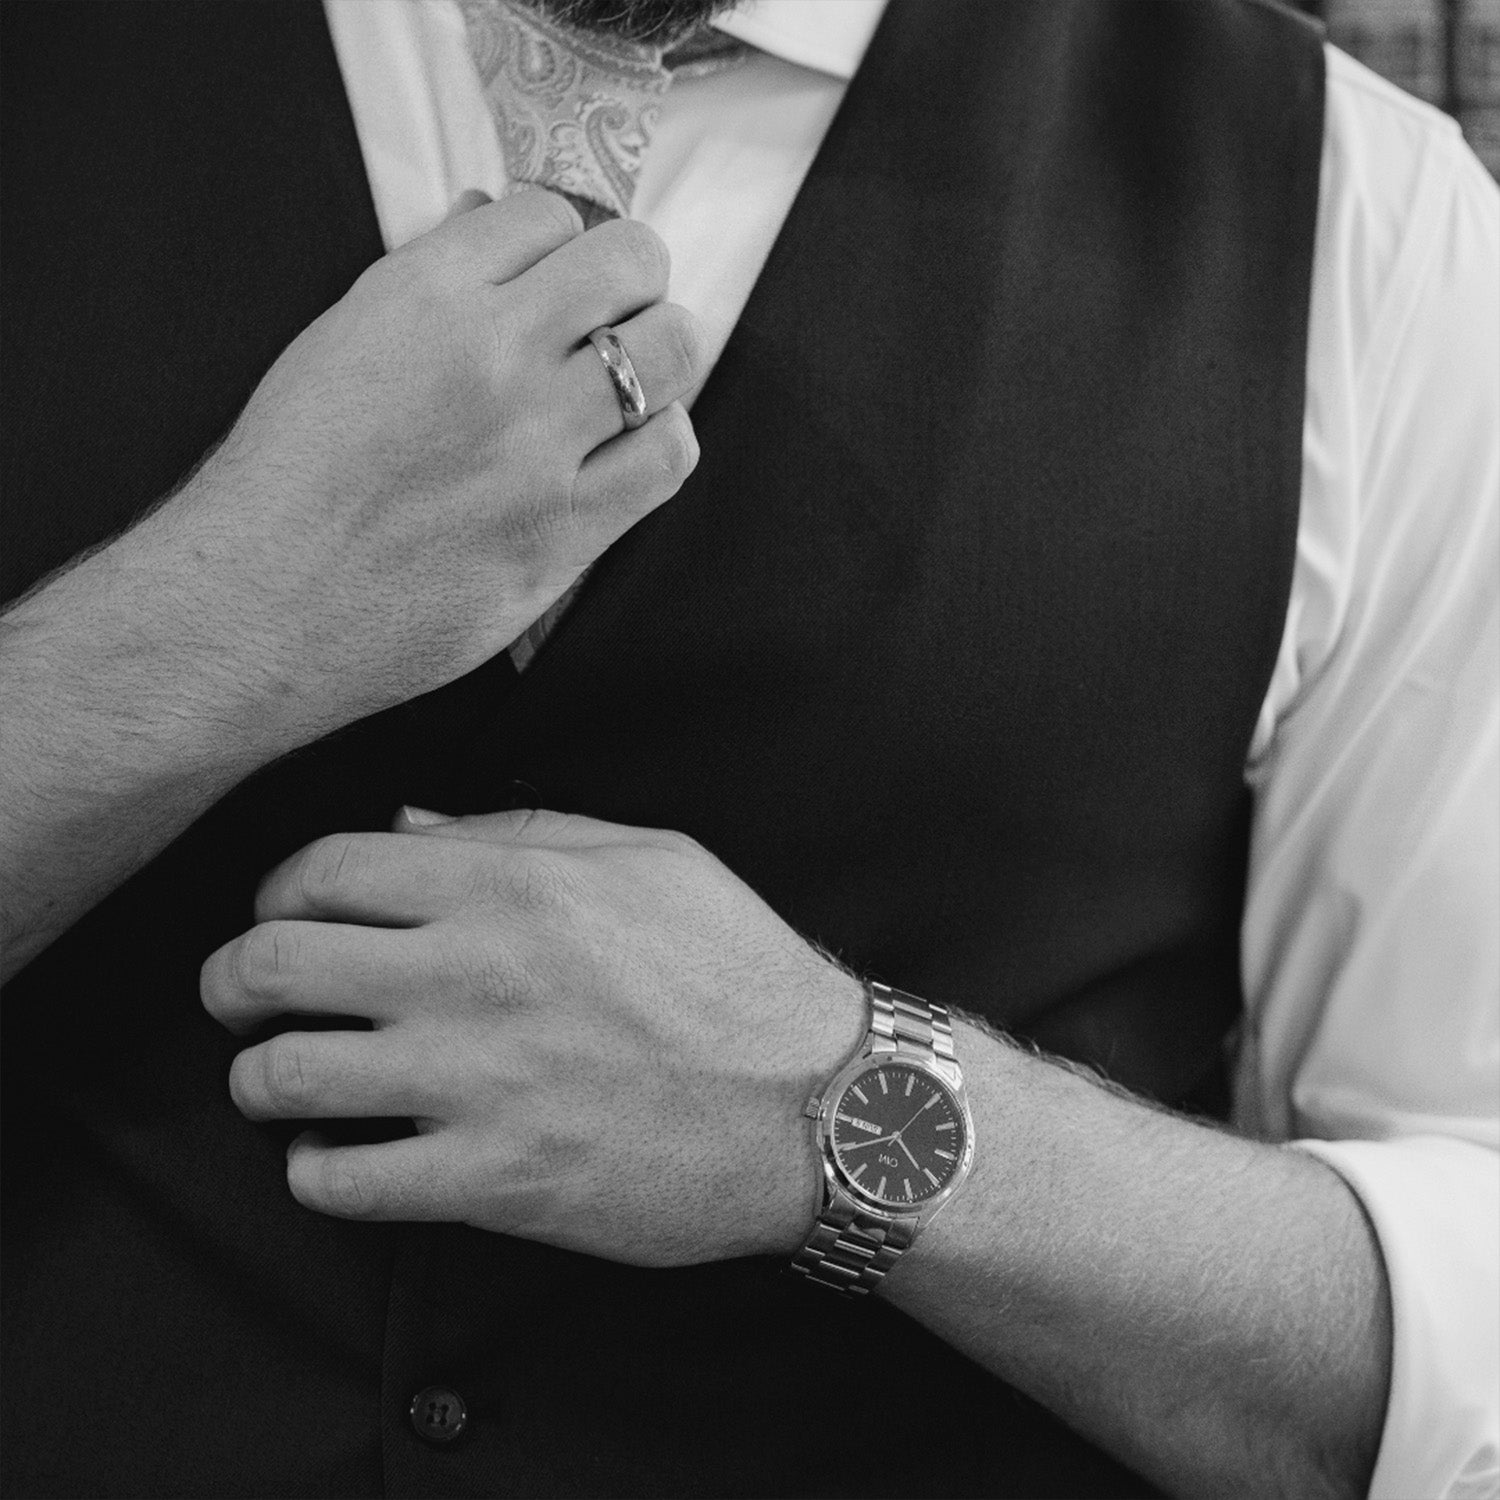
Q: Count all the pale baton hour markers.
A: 12